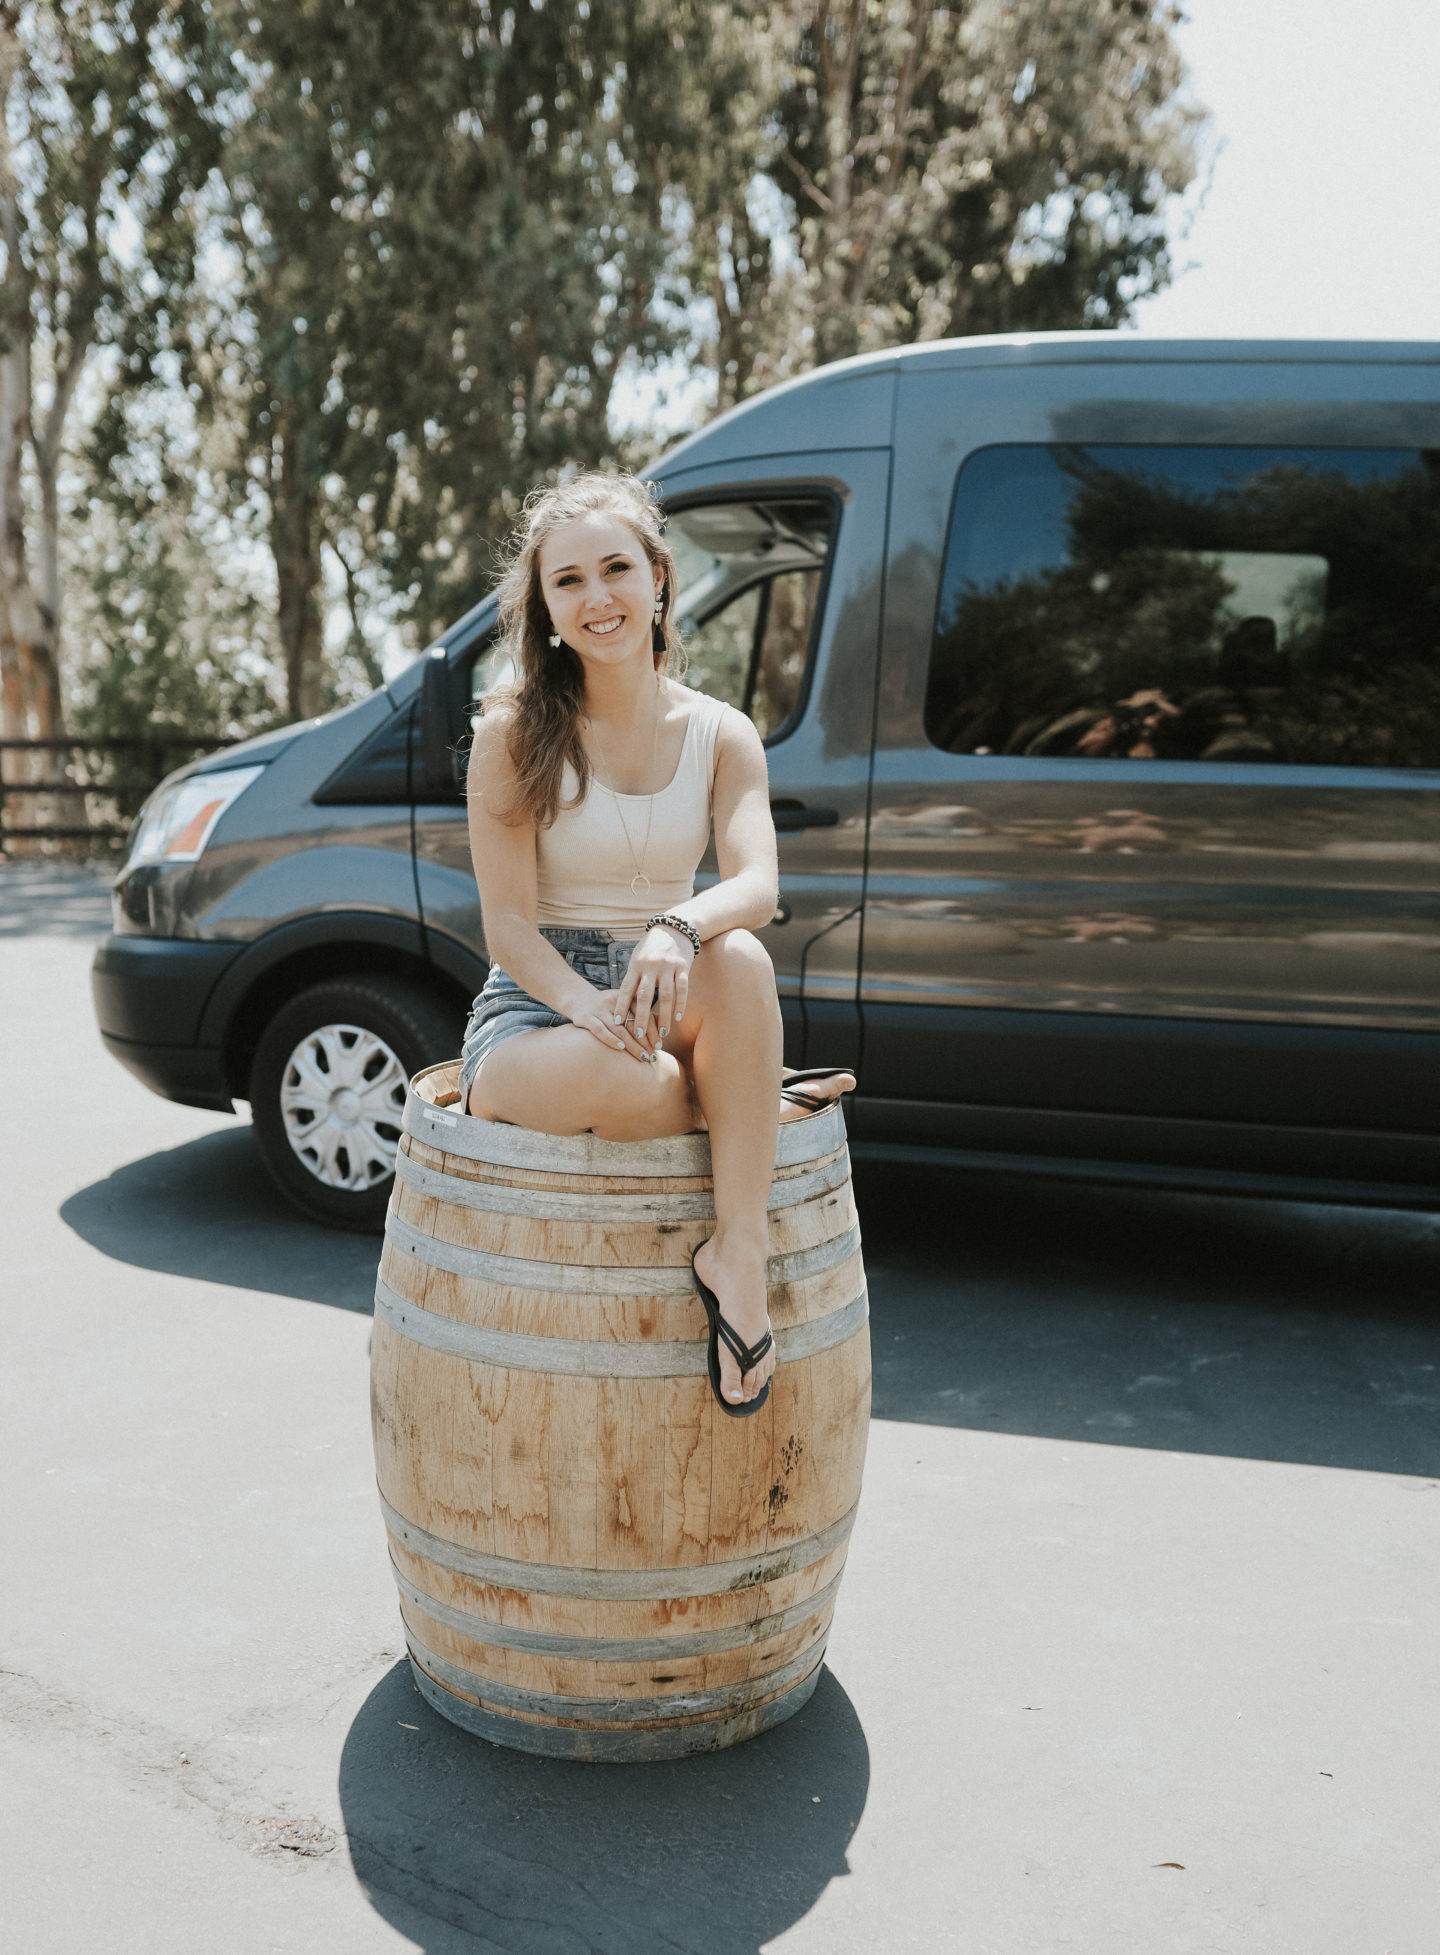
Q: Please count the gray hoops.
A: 8